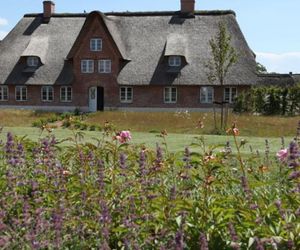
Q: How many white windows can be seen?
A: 13